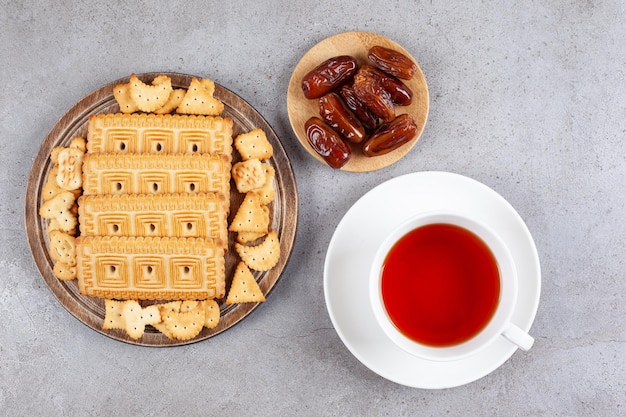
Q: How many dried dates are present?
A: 8